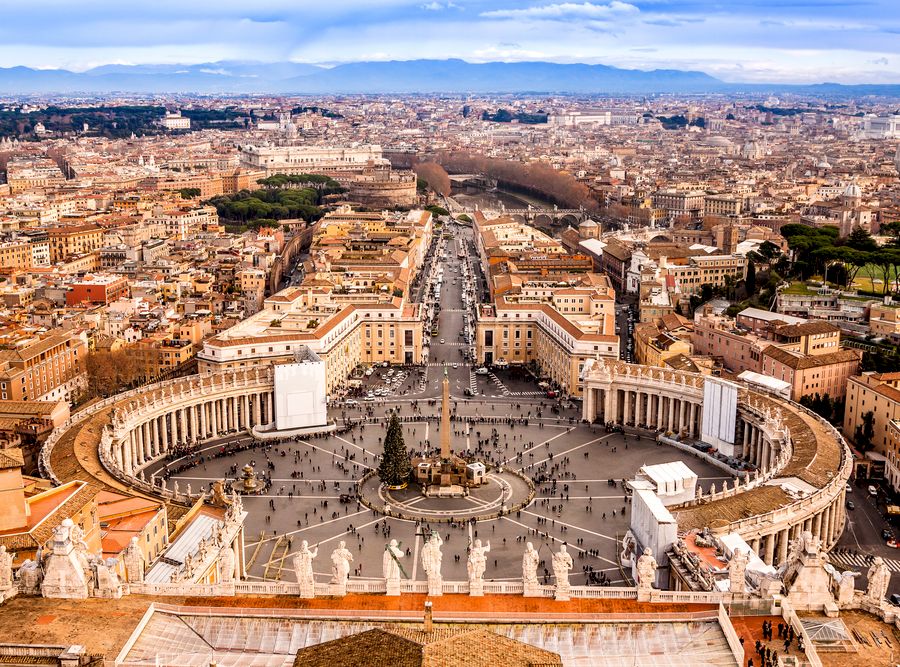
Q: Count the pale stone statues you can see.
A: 13